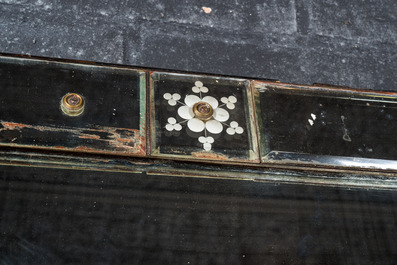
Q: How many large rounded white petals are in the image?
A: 6